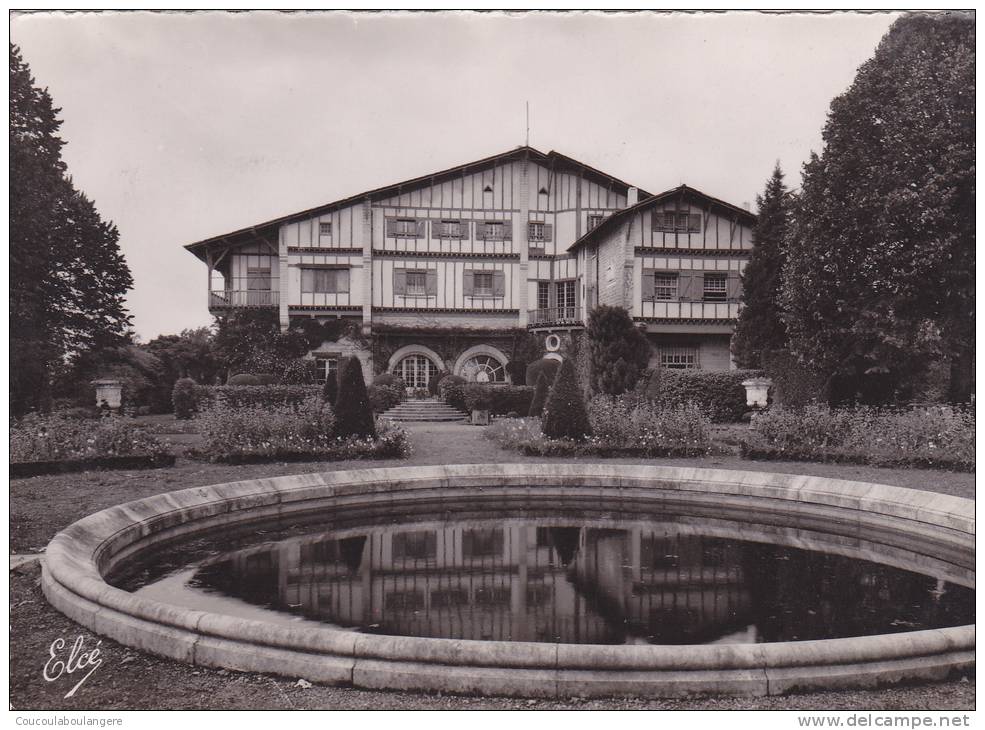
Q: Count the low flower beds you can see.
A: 4